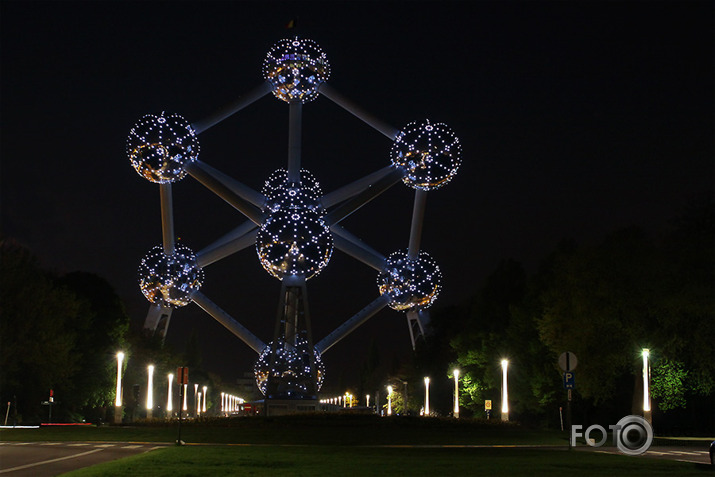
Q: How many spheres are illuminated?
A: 8